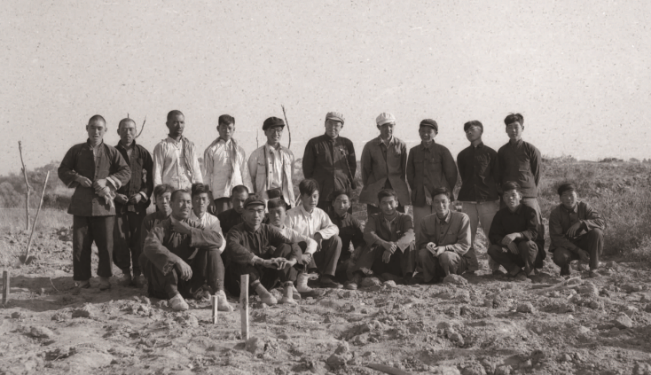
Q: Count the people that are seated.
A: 12